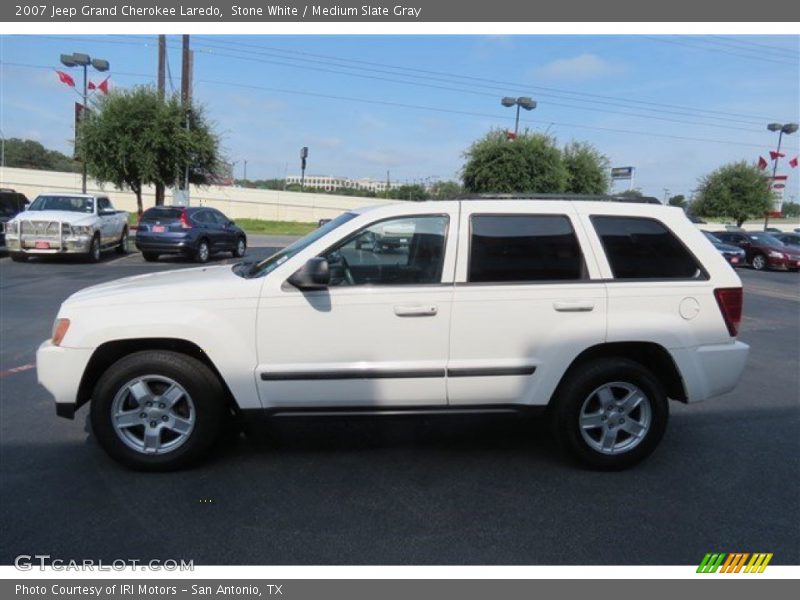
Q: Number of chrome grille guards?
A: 1